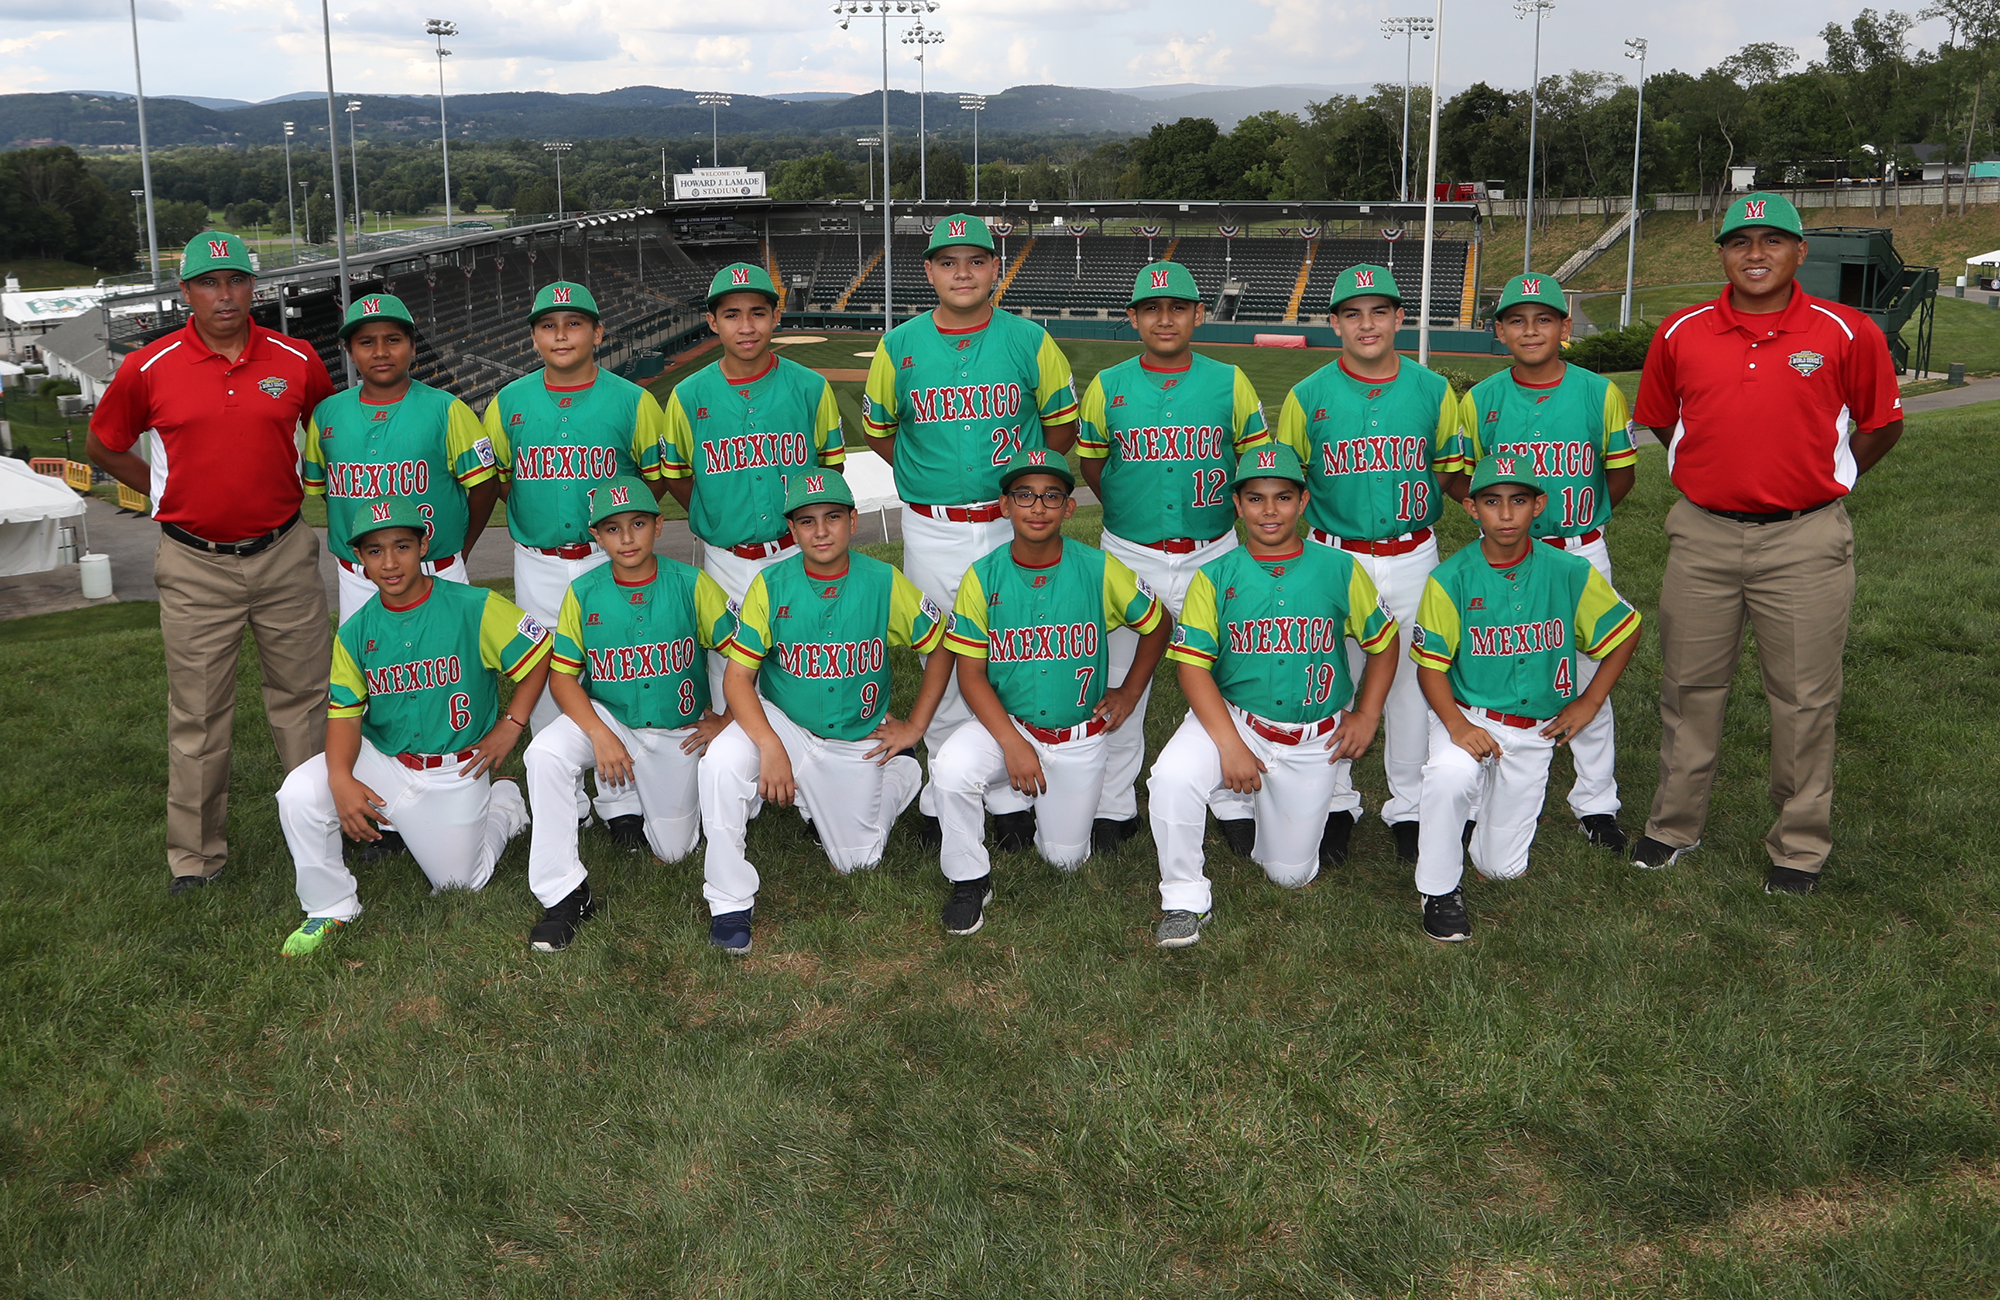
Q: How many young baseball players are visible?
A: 13